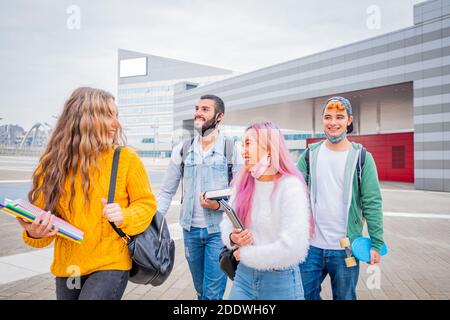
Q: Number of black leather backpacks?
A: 1